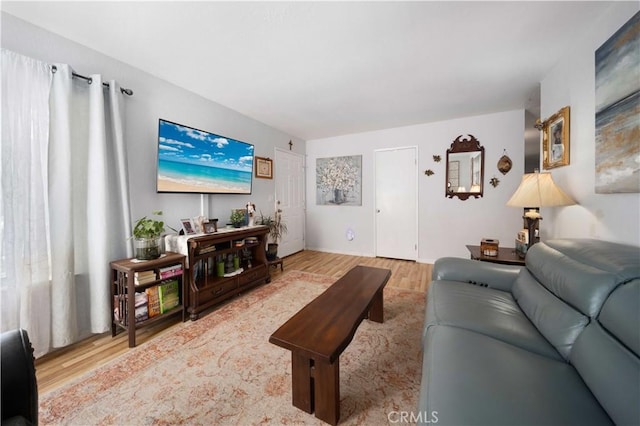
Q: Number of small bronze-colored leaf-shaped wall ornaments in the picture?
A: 3